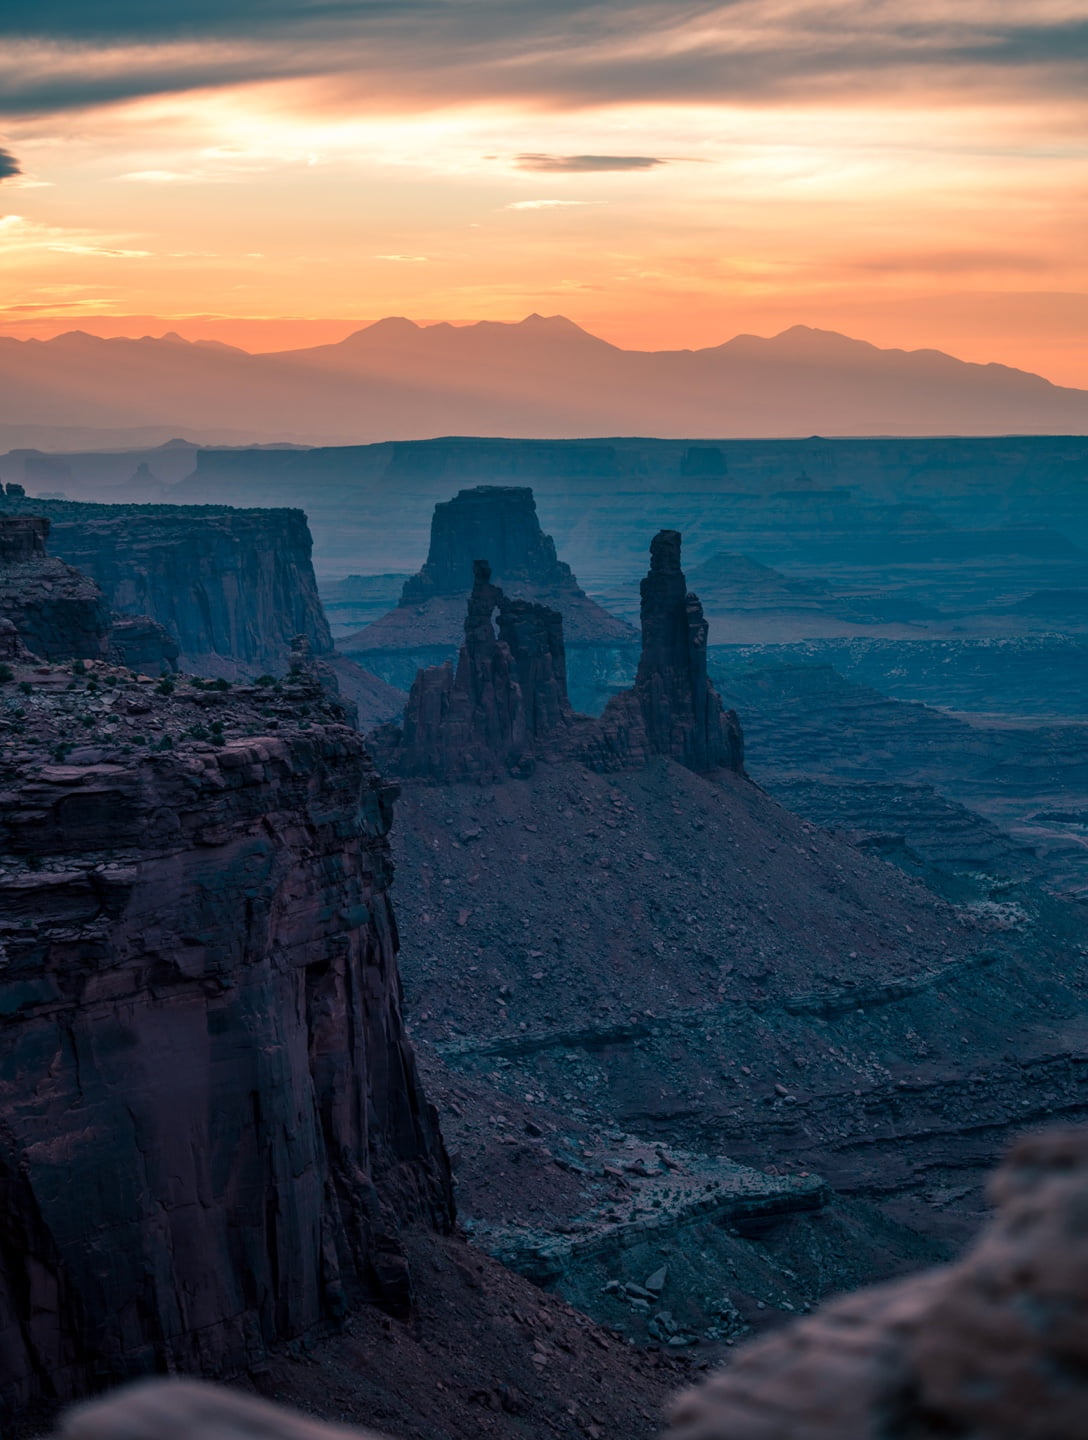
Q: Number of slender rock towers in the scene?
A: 2